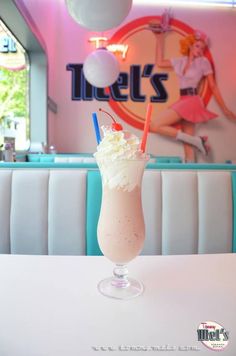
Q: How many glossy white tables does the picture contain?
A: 1